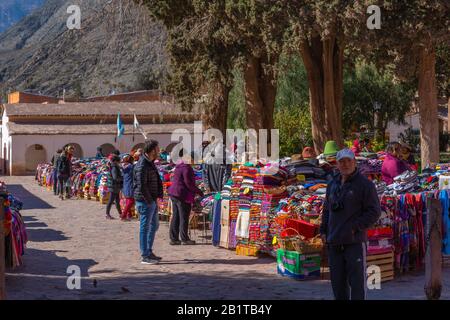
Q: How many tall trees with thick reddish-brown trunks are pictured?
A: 4